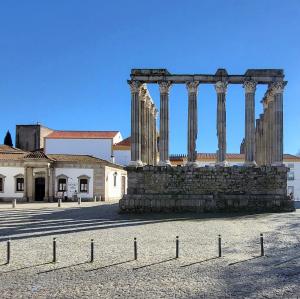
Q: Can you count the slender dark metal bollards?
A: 7